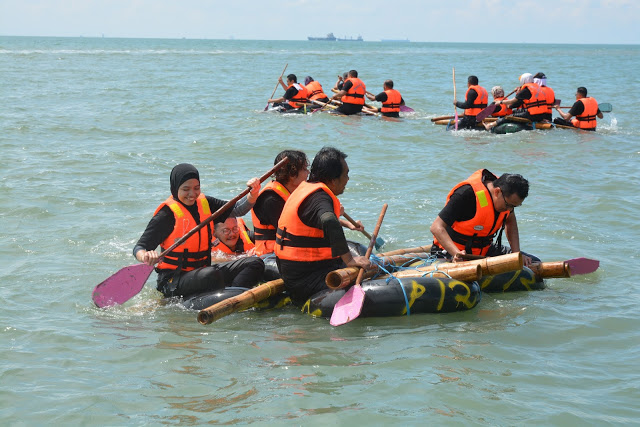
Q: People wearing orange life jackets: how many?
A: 15